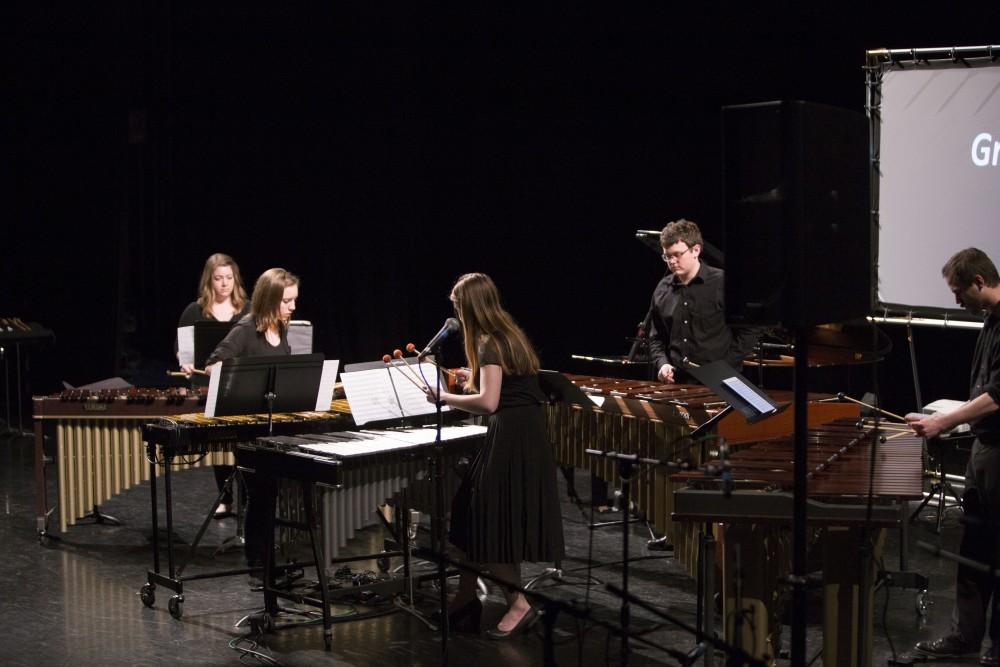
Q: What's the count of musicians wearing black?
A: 5